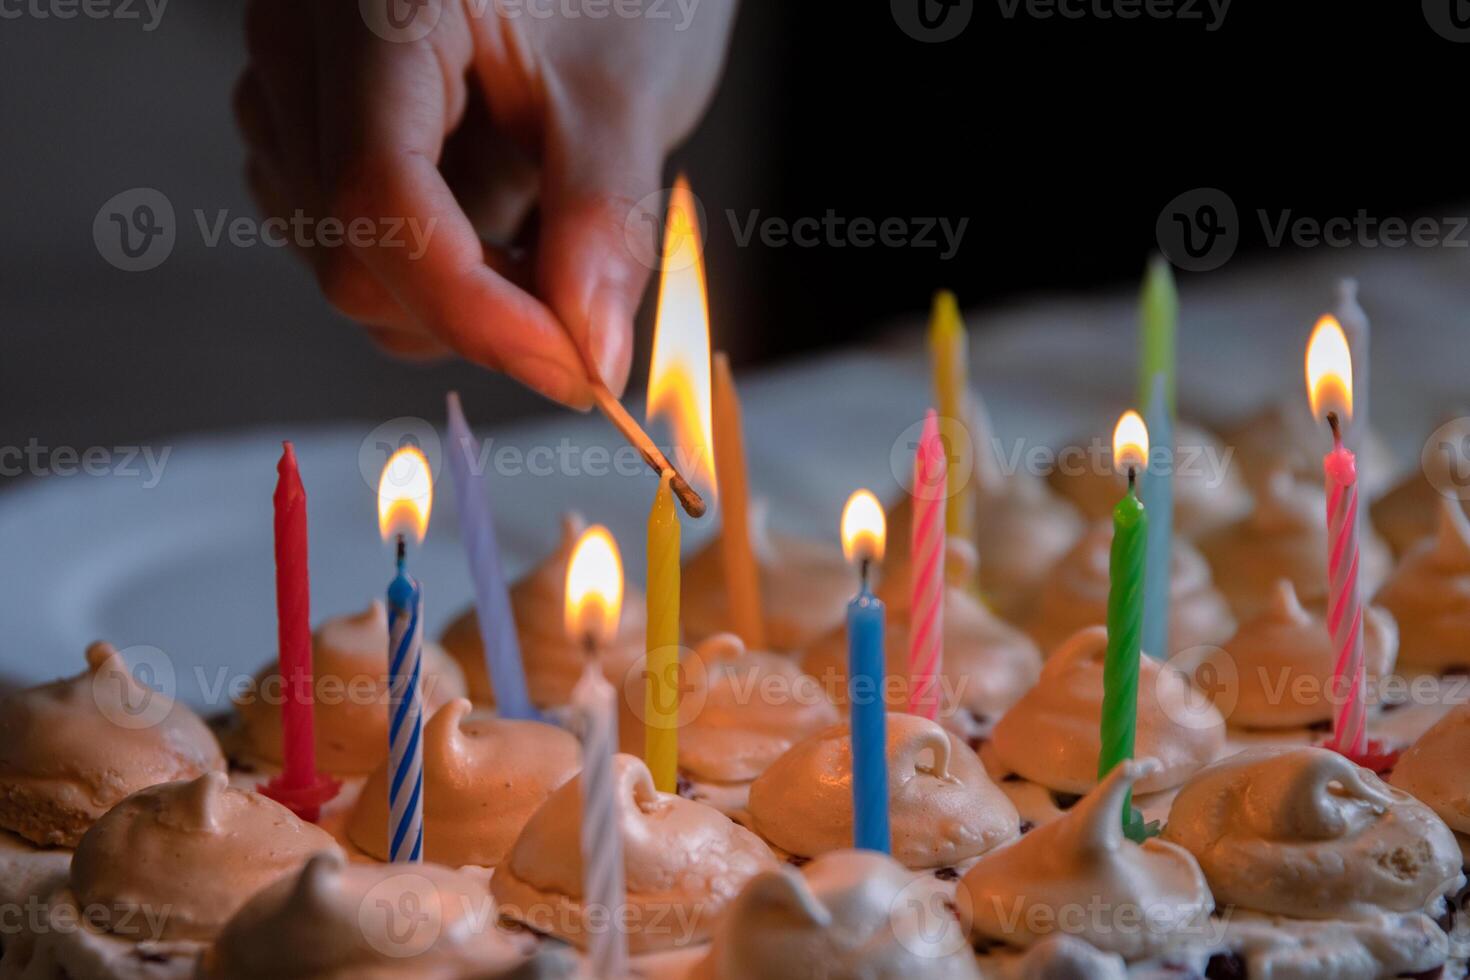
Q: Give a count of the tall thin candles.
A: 14